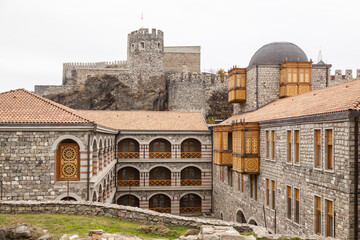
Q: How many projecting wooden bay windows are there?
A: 4